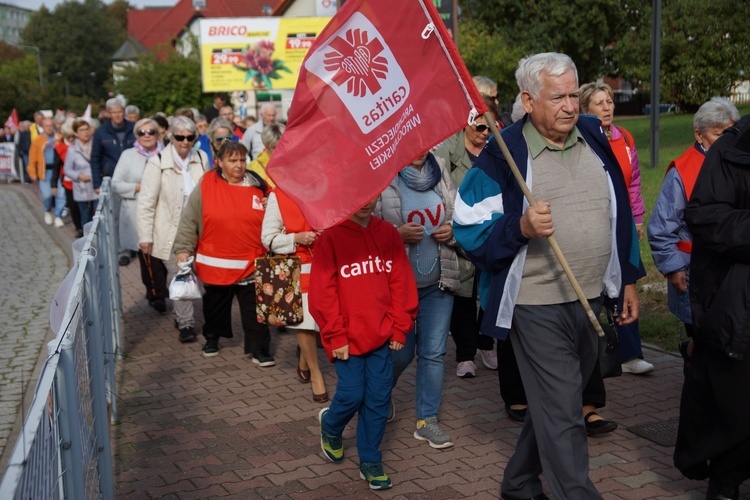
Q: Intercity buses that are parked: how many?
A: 0